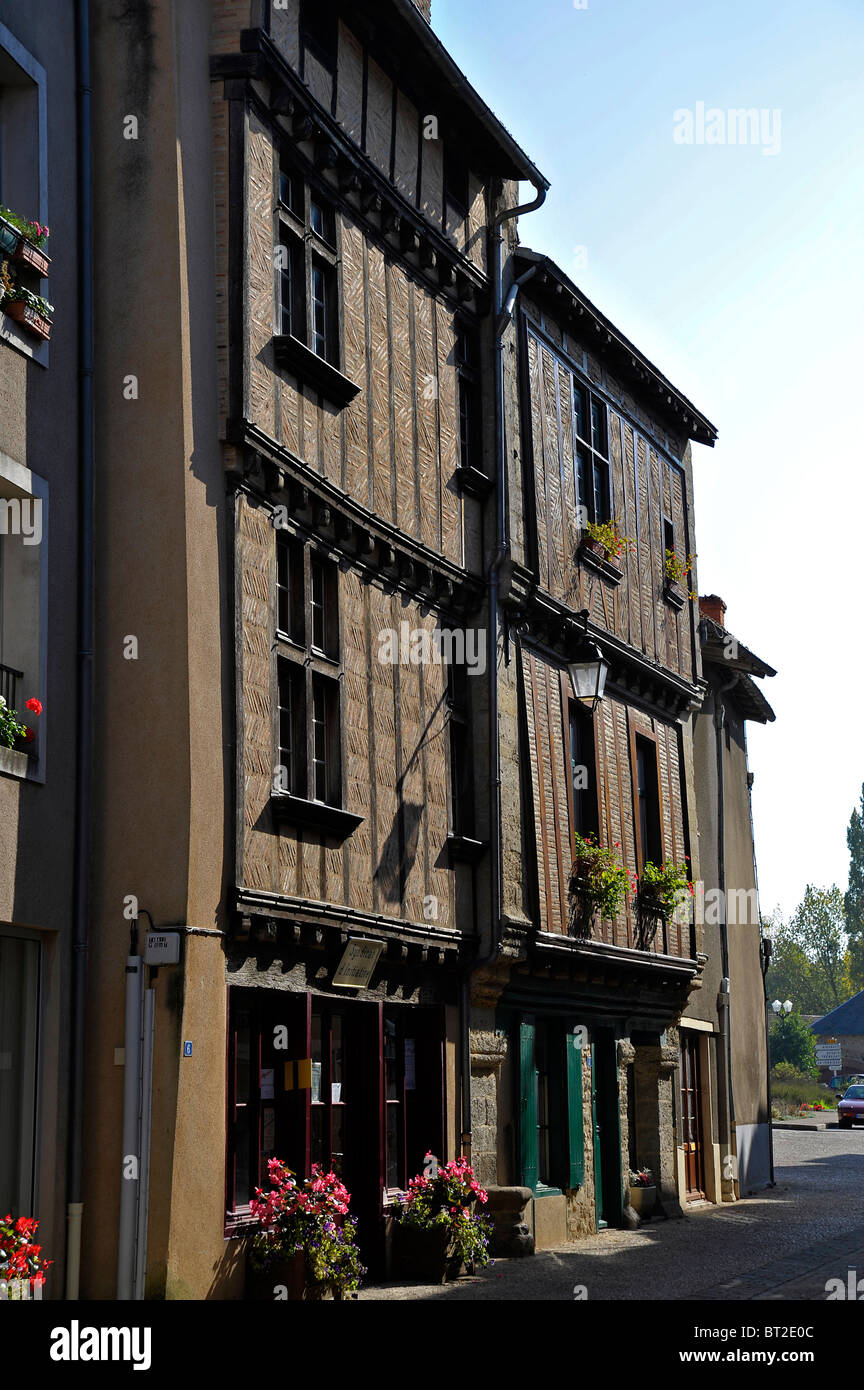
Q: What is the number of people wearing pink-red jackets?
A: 0